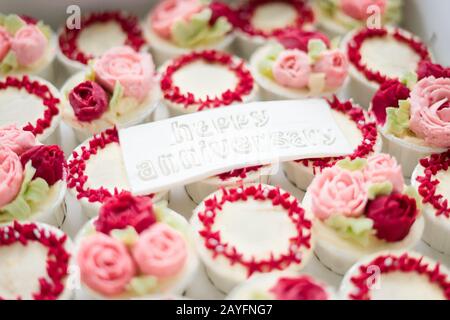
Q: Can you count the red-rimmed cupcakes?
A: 12